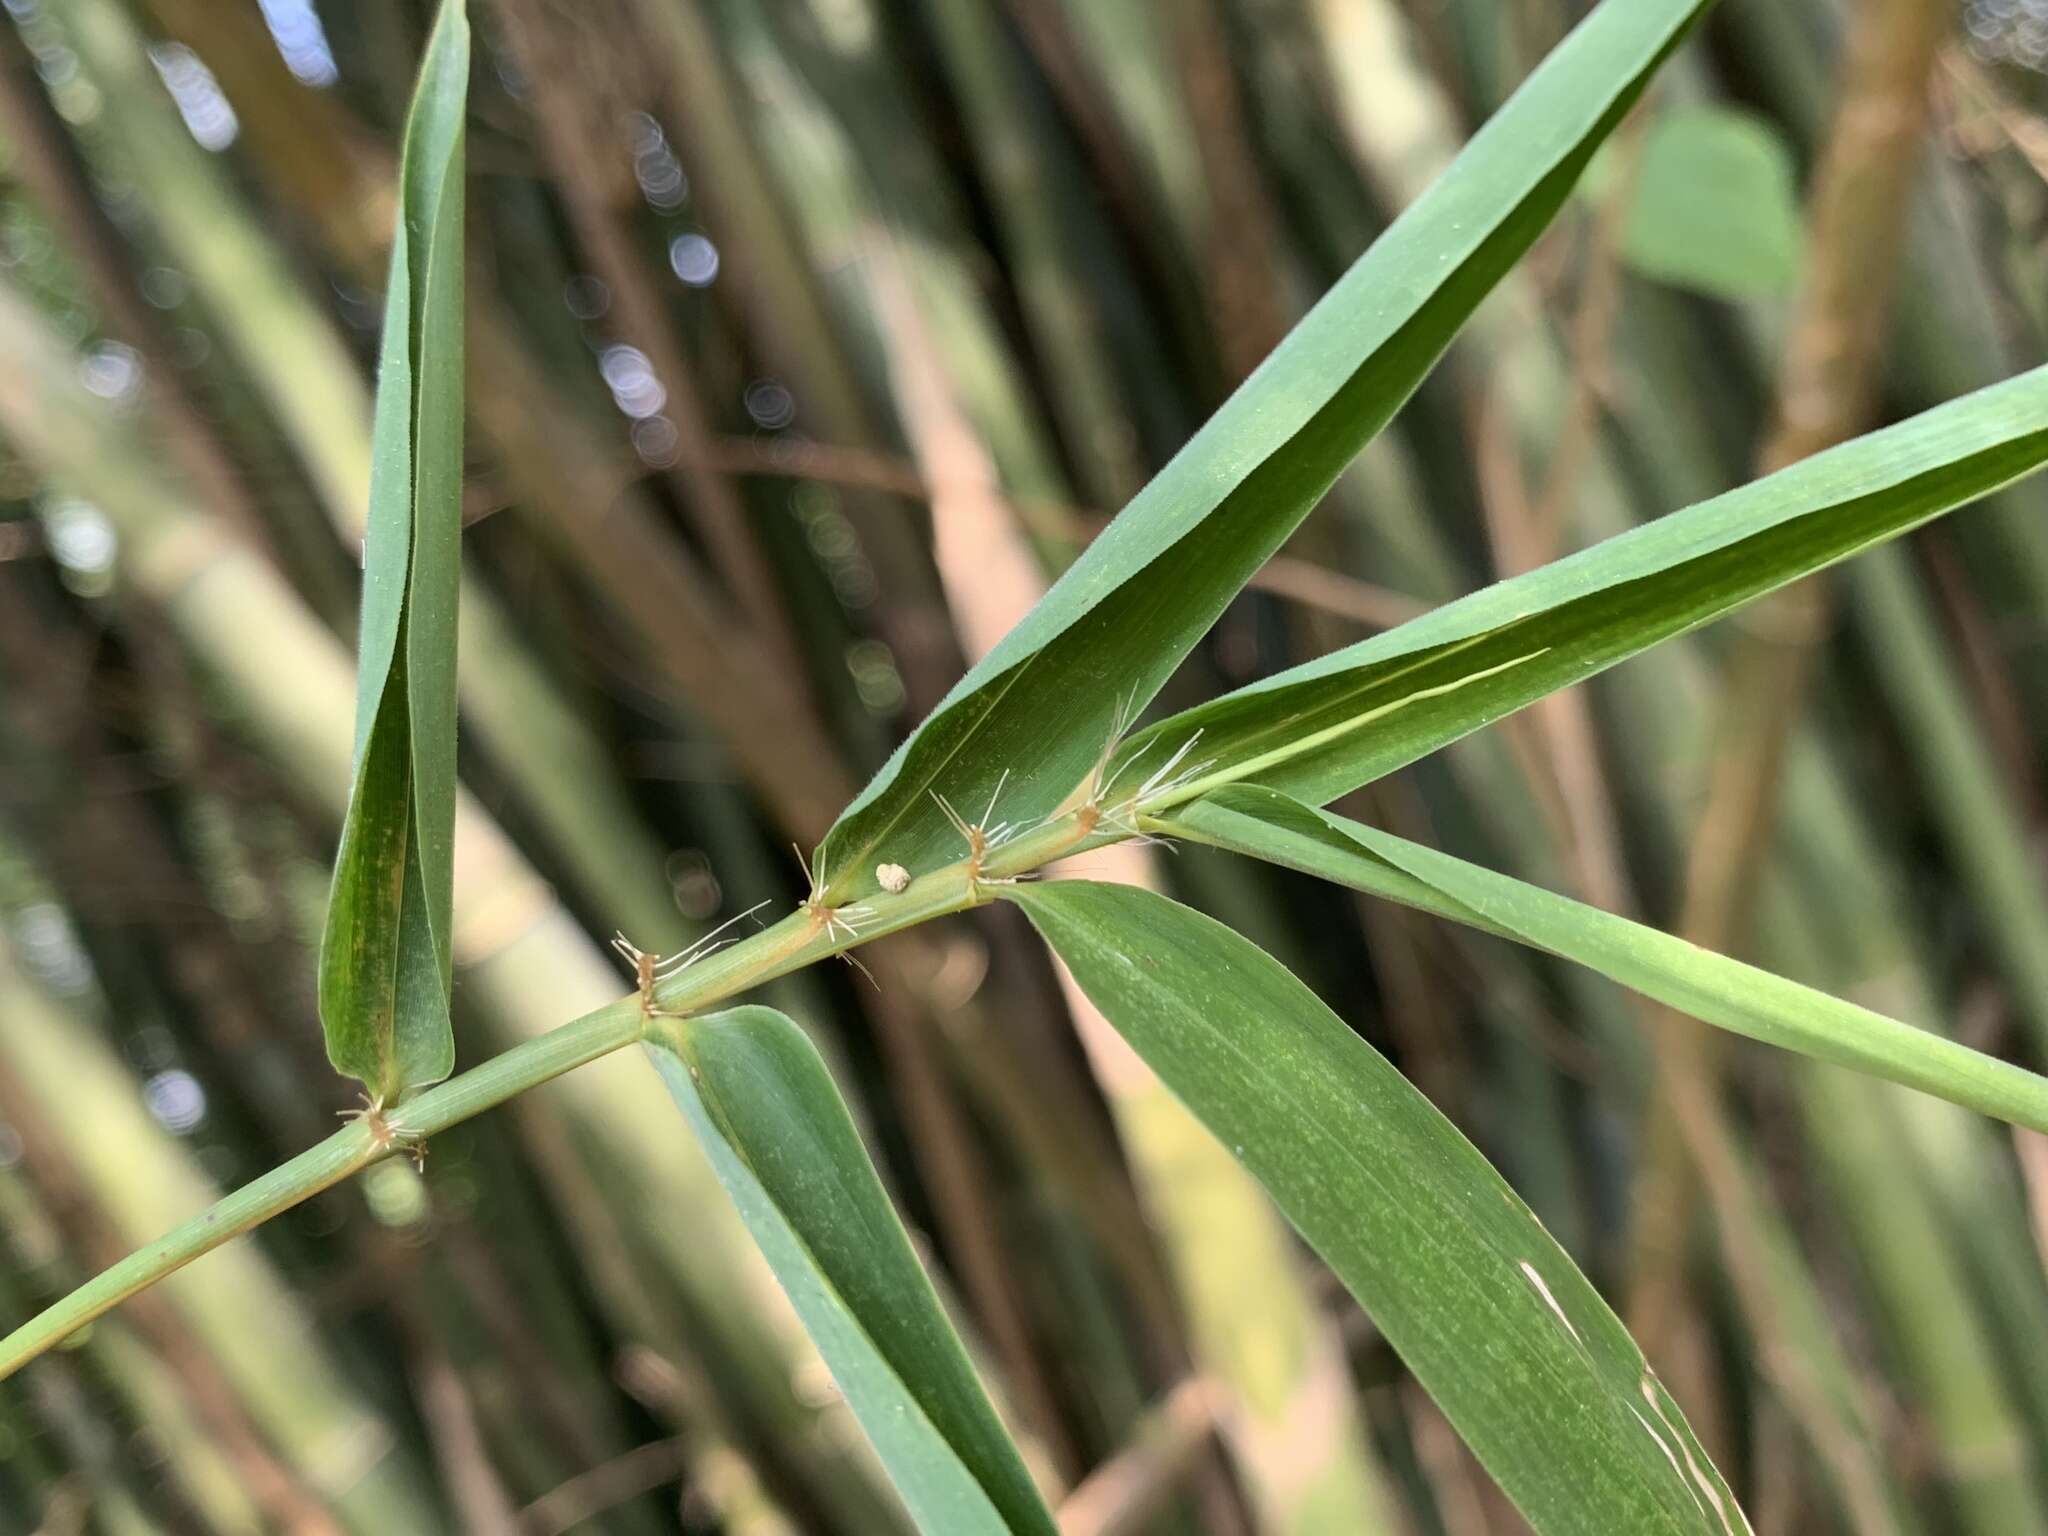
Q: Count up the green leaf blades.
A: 6